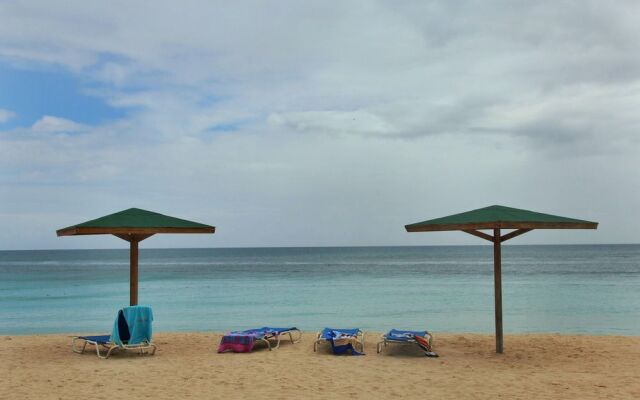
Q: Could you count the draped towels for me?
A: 4